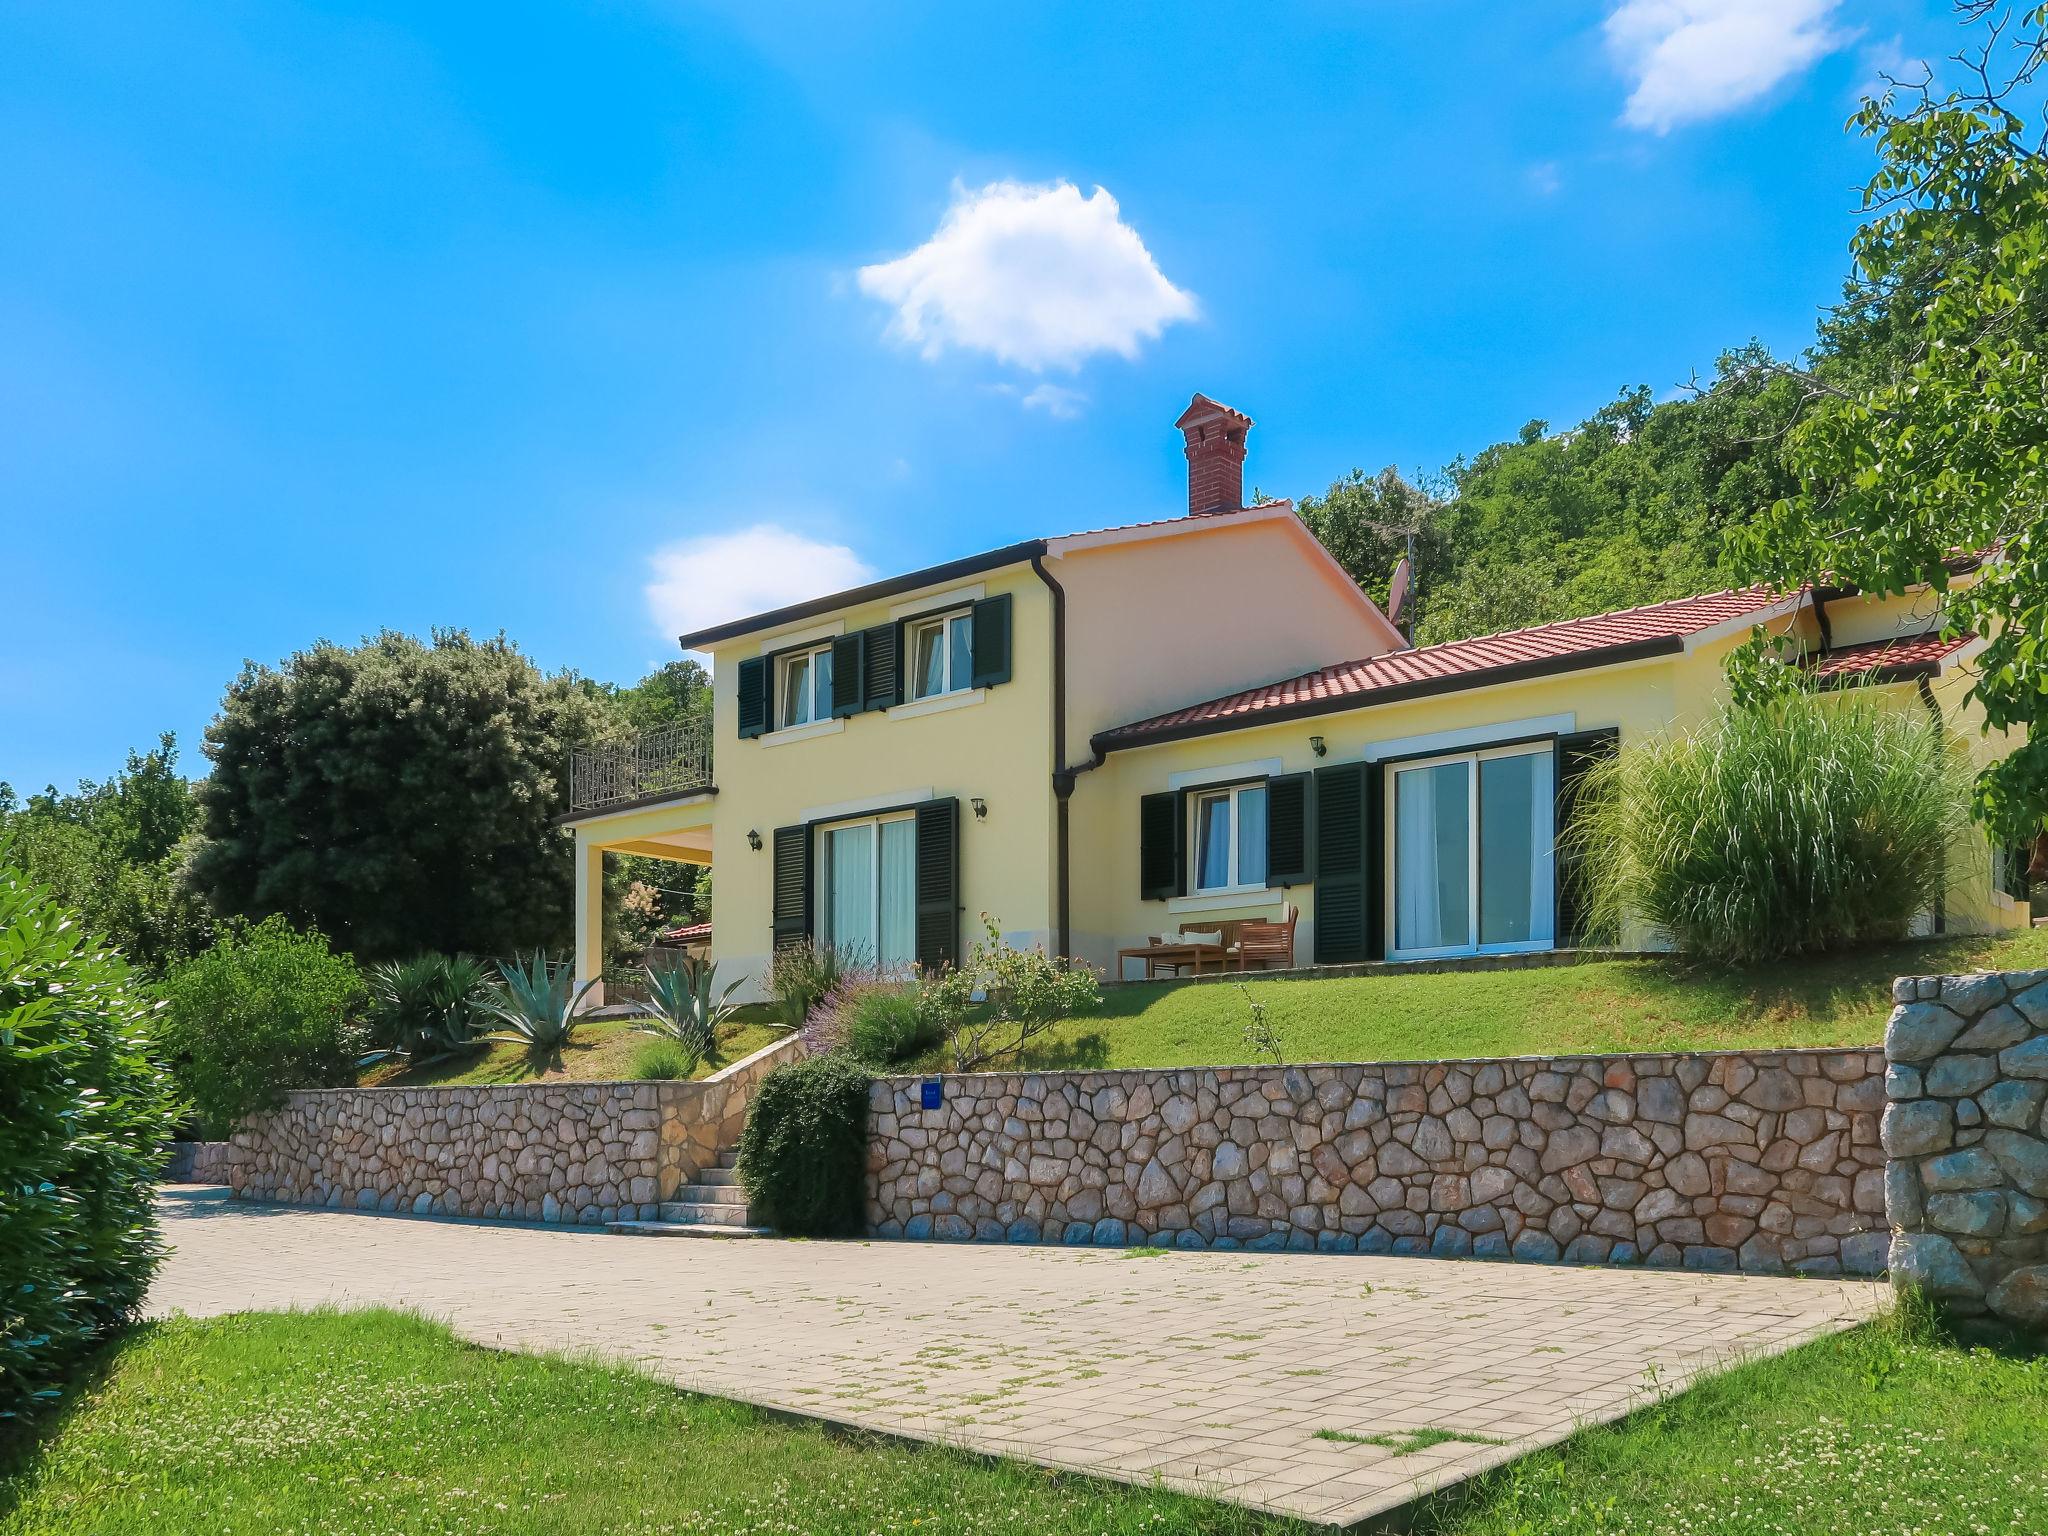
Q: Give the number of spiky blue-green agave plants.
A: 2